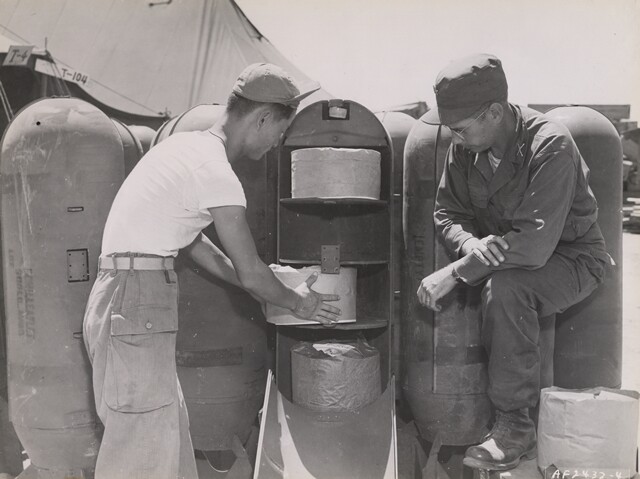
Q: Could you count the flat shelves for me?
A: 3